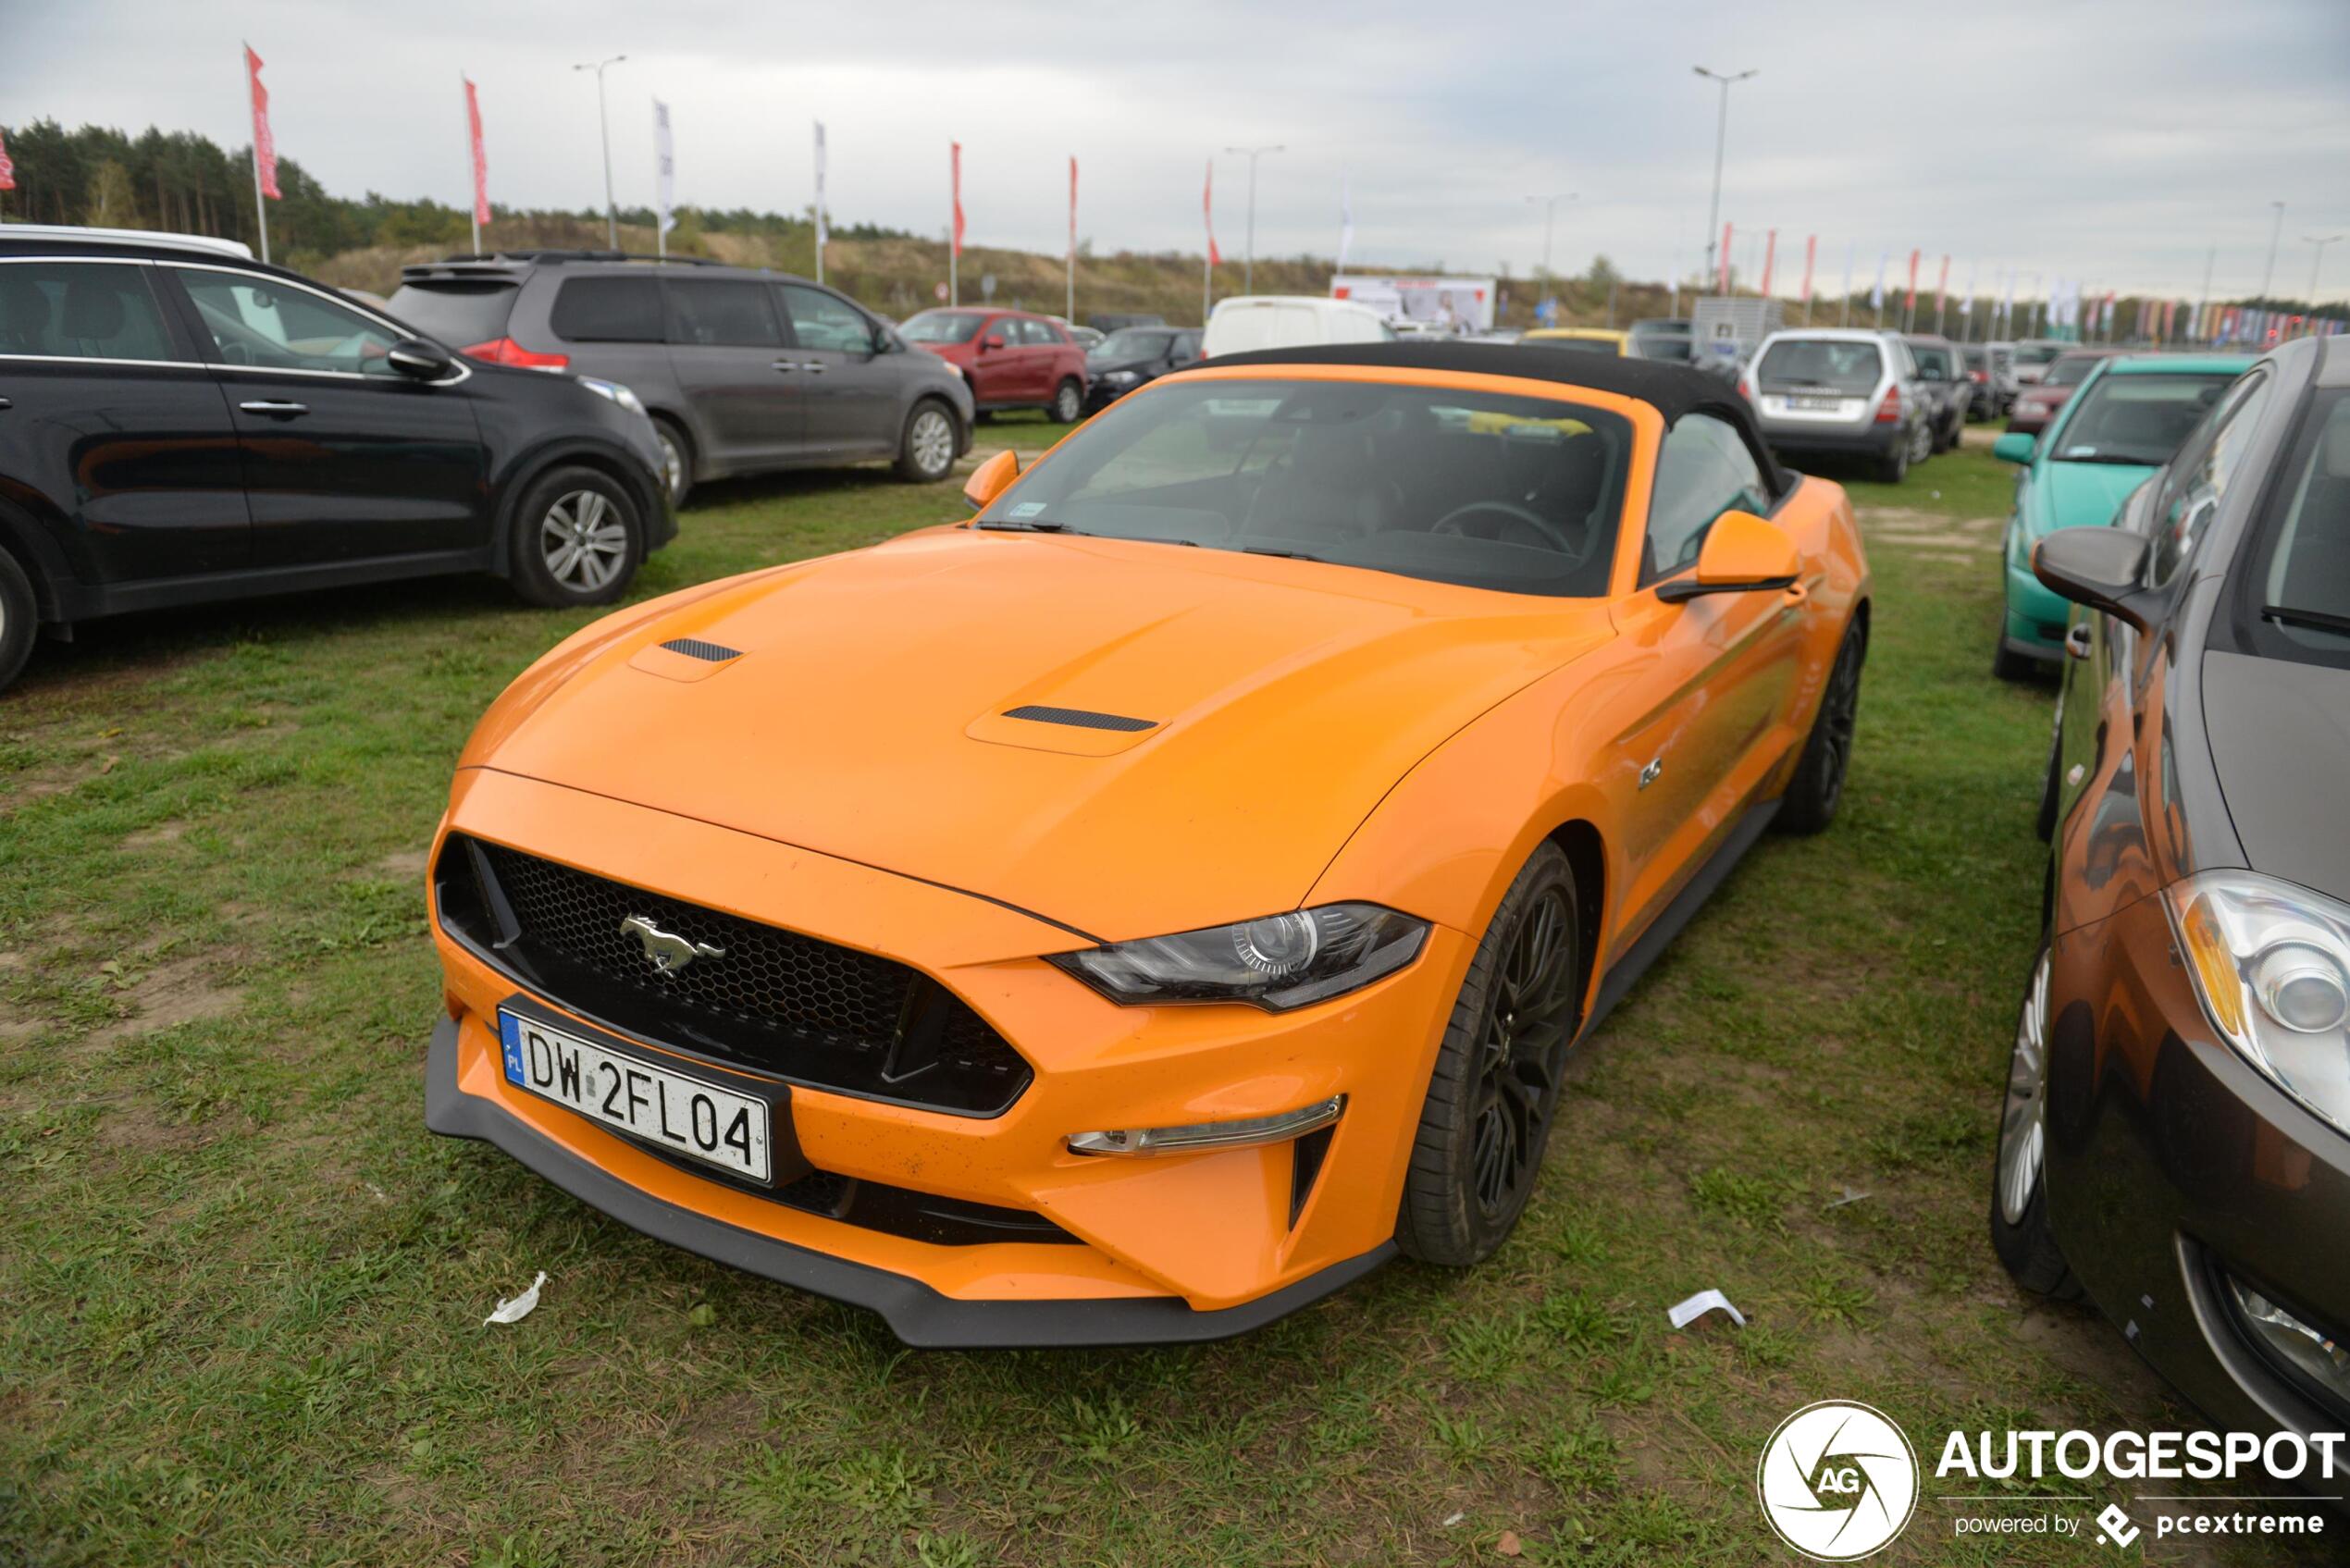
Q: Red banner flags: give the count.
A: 11